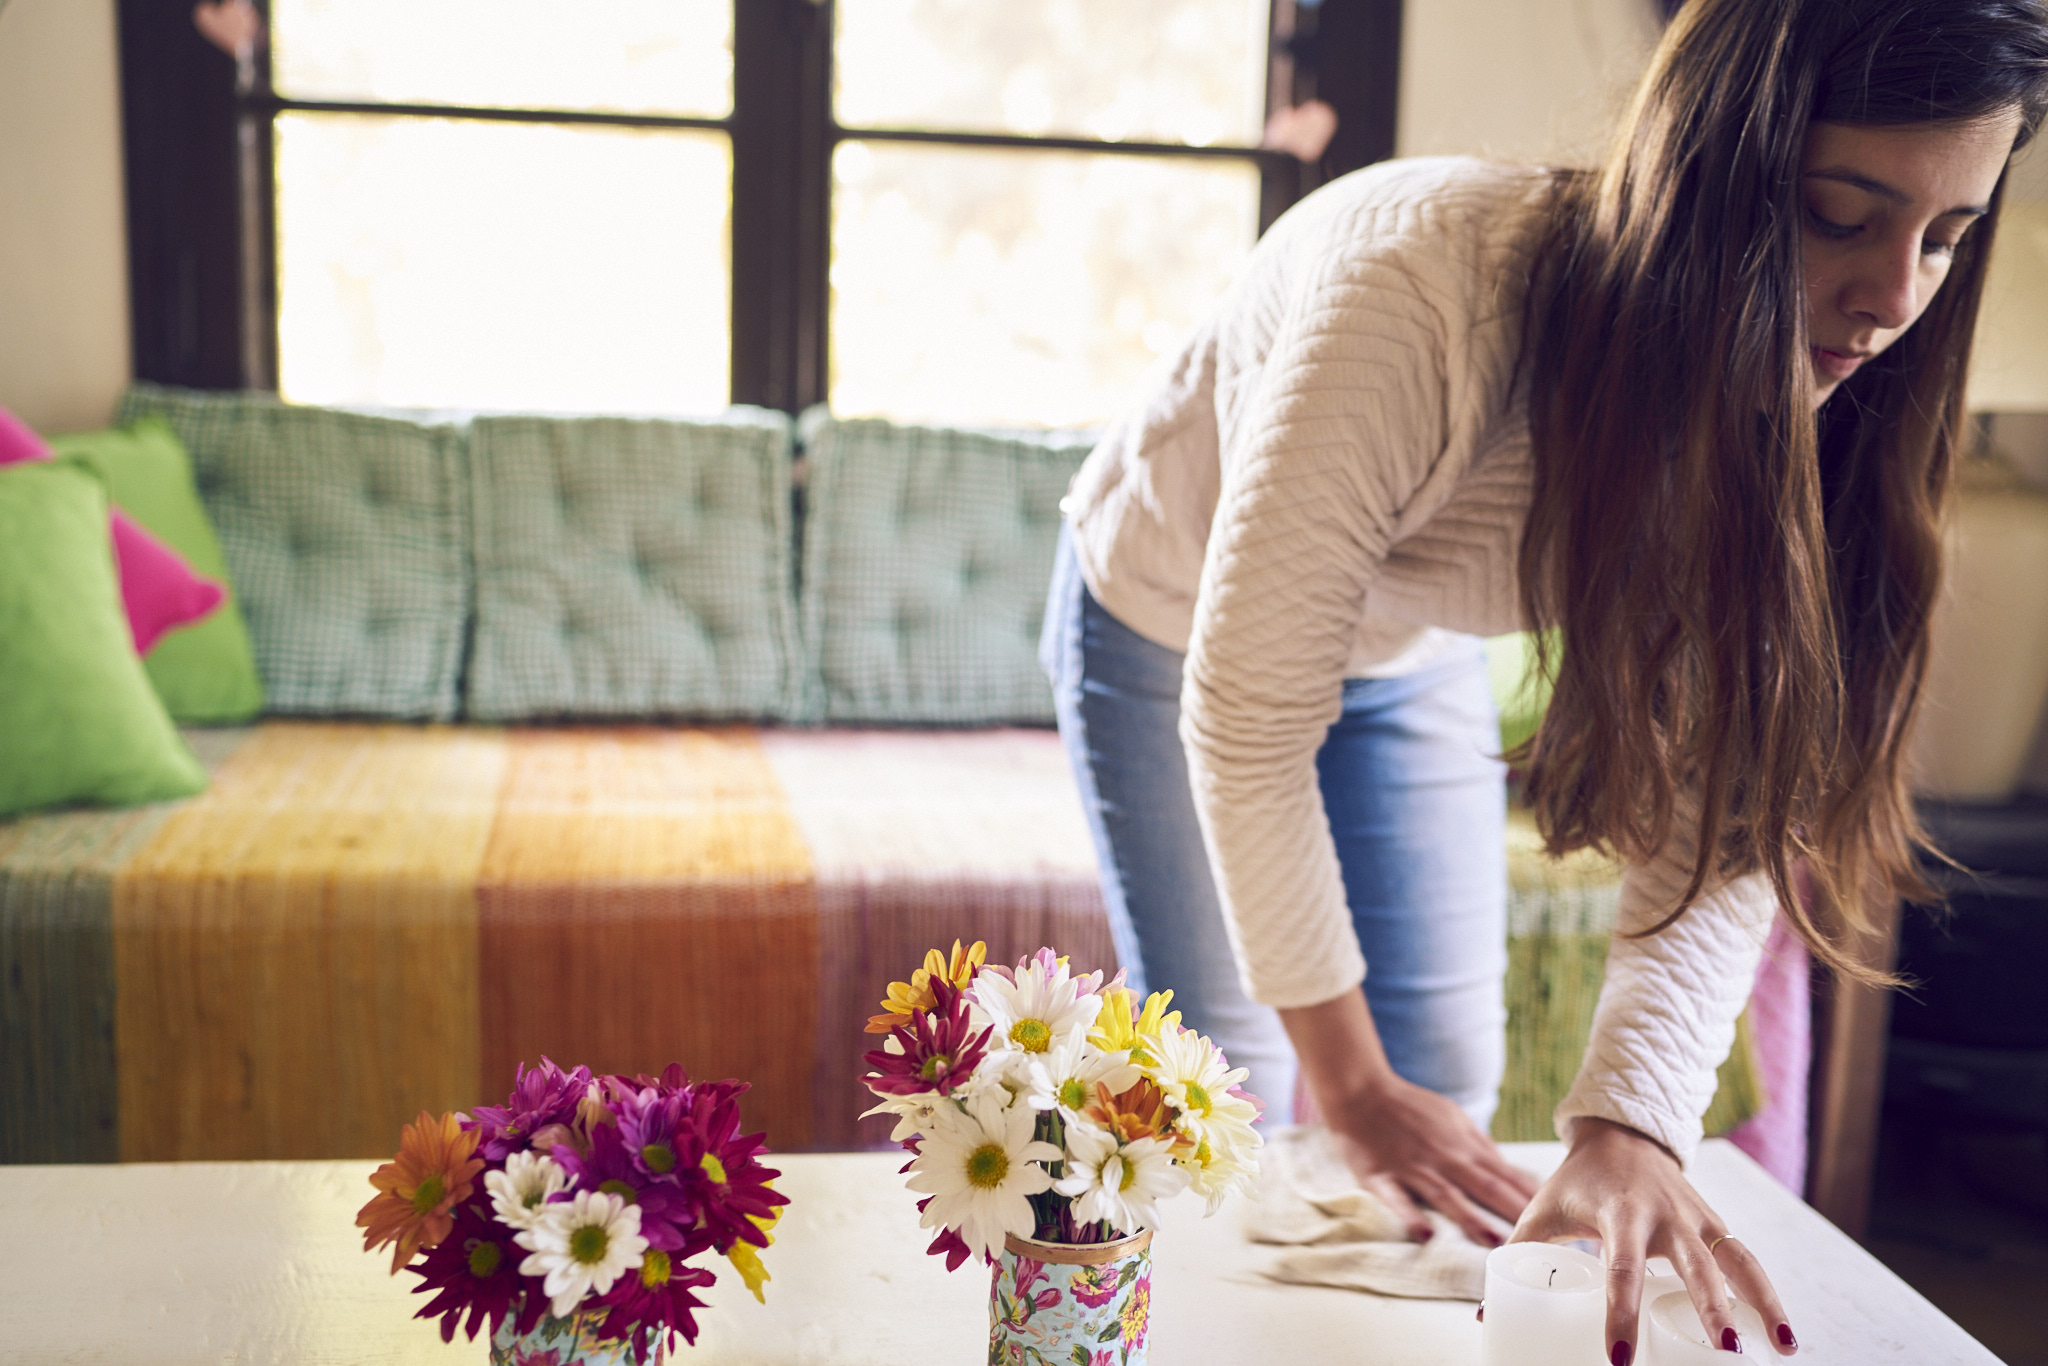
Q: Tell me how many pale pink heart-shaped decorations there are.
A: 2